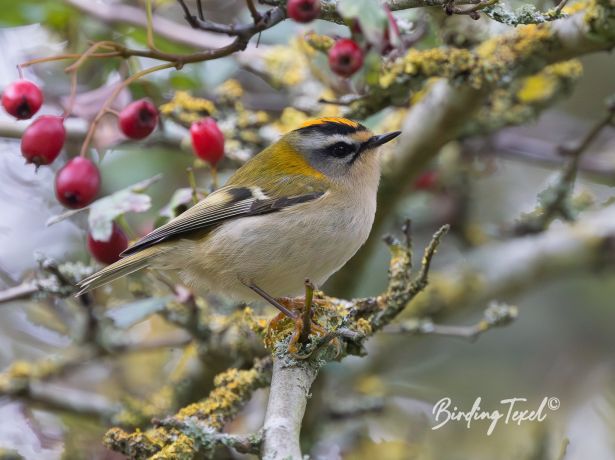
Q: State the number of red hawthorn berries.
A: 8